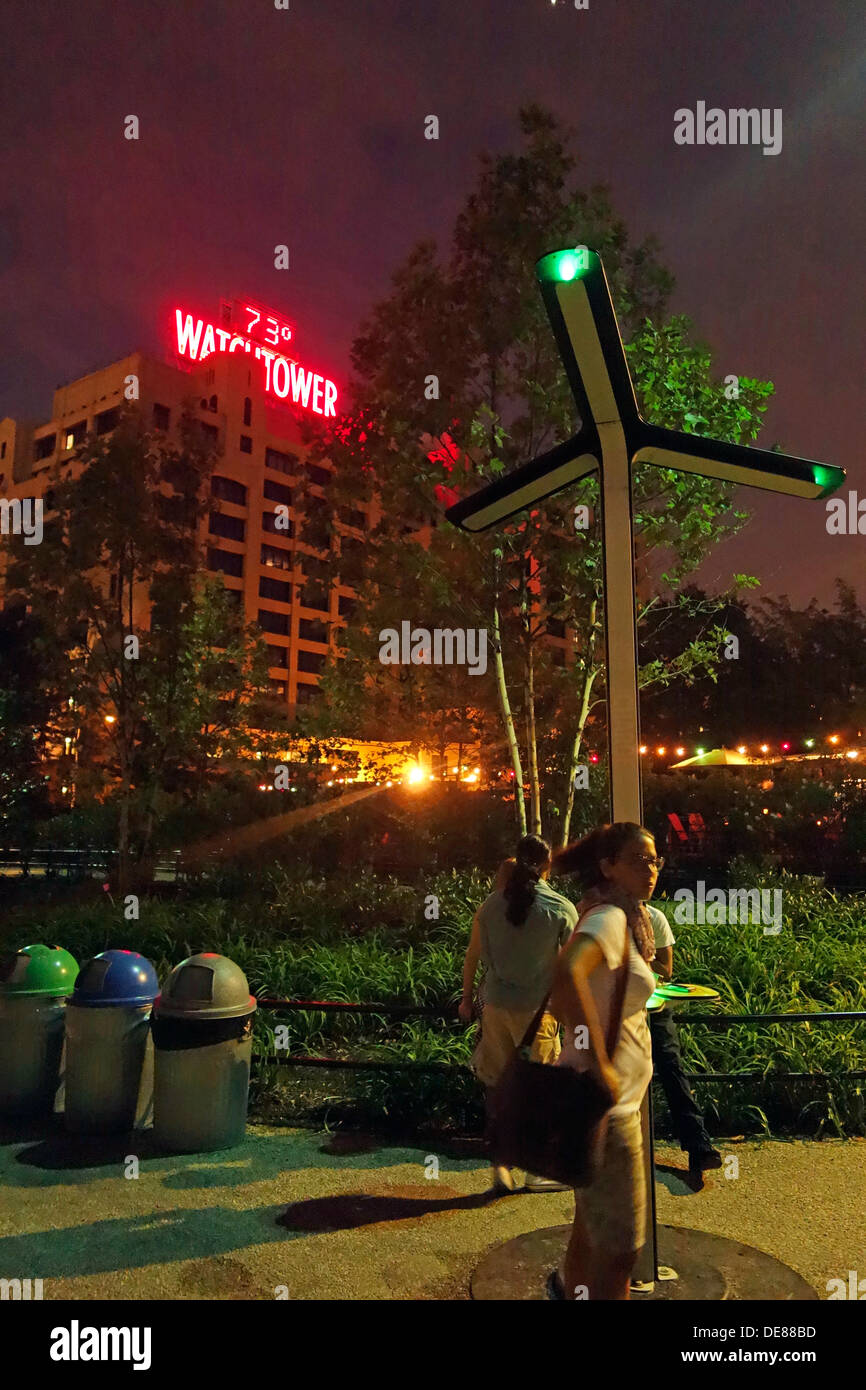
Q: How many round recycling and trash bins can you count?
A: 3